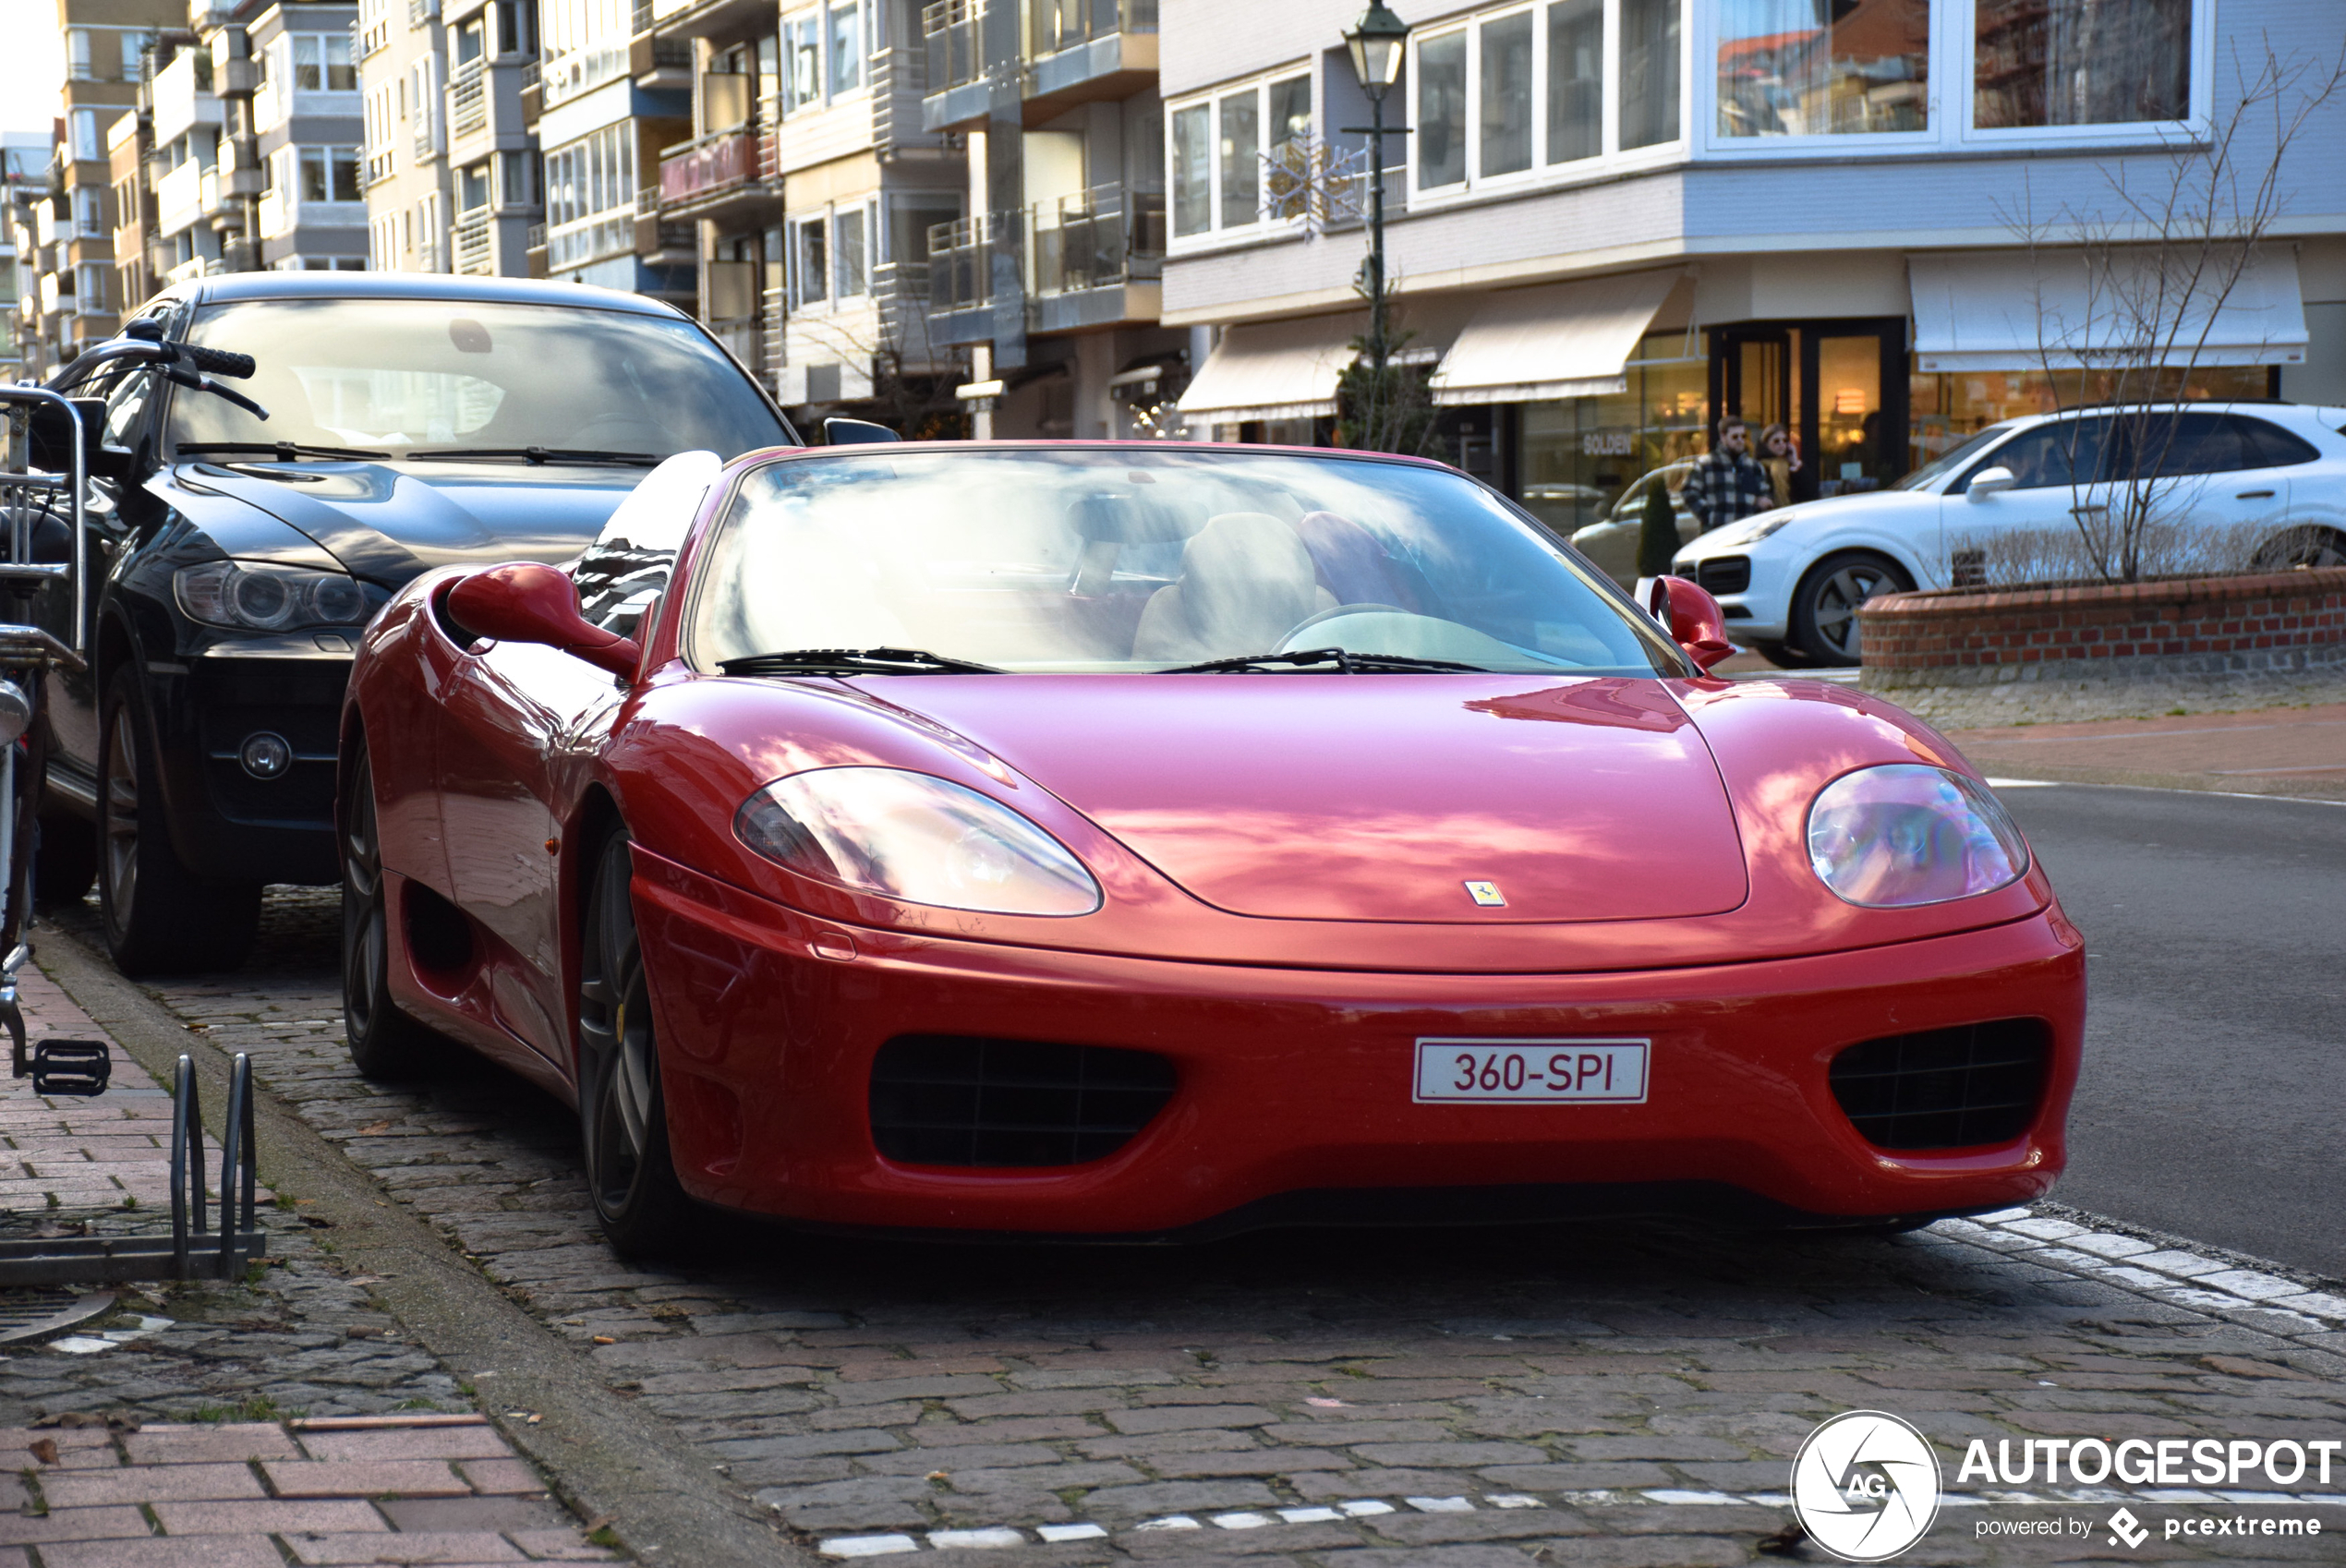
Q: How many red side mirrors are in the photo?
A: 2